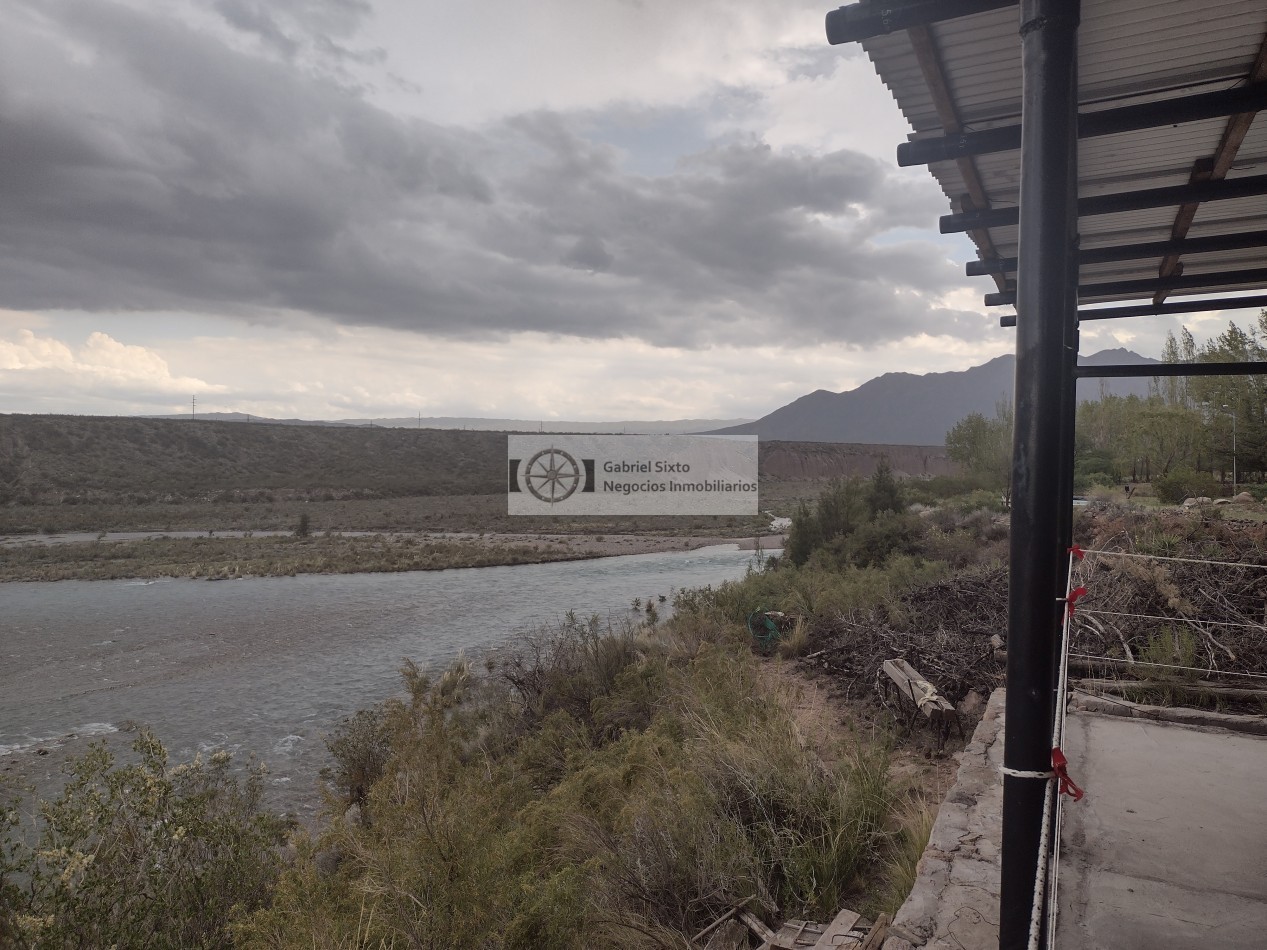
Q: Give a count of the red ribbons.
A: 3